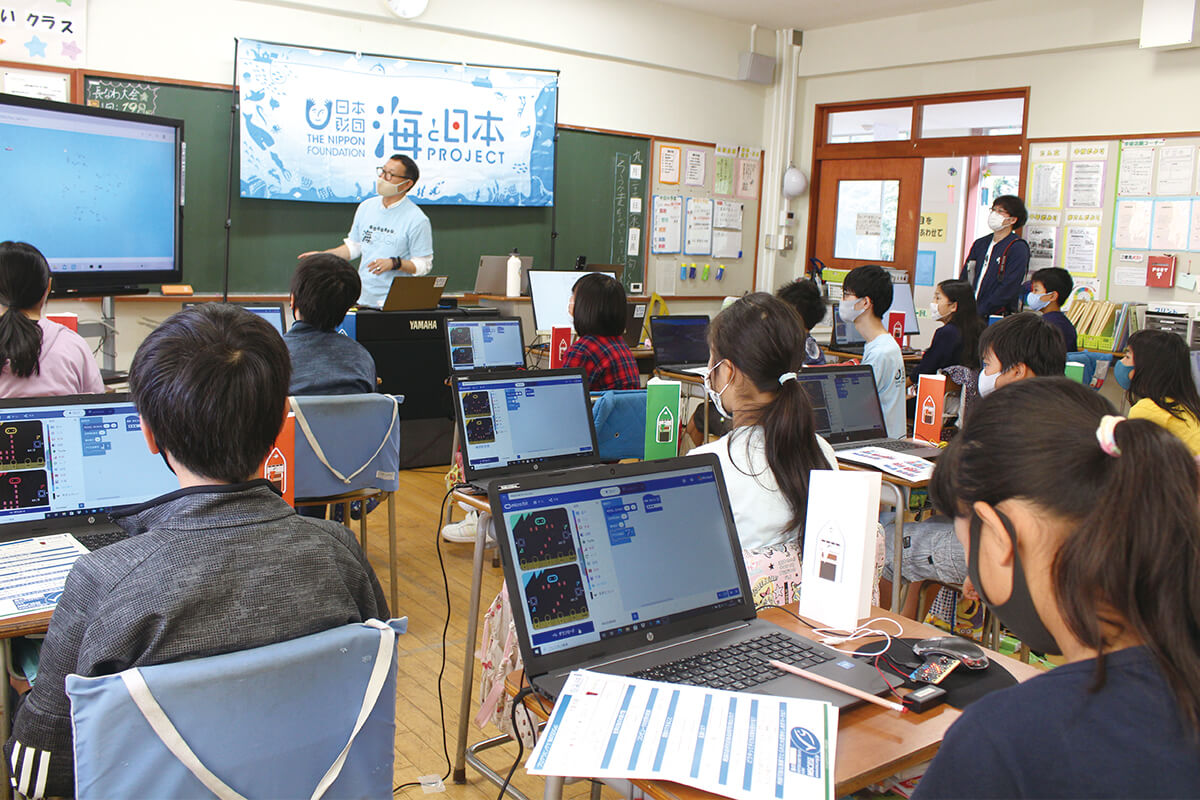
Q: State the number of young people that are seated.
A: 12